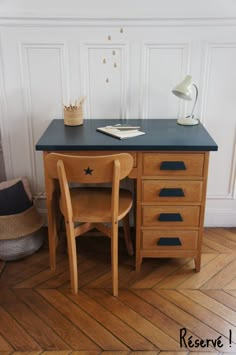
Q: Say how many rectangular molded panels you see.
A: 4